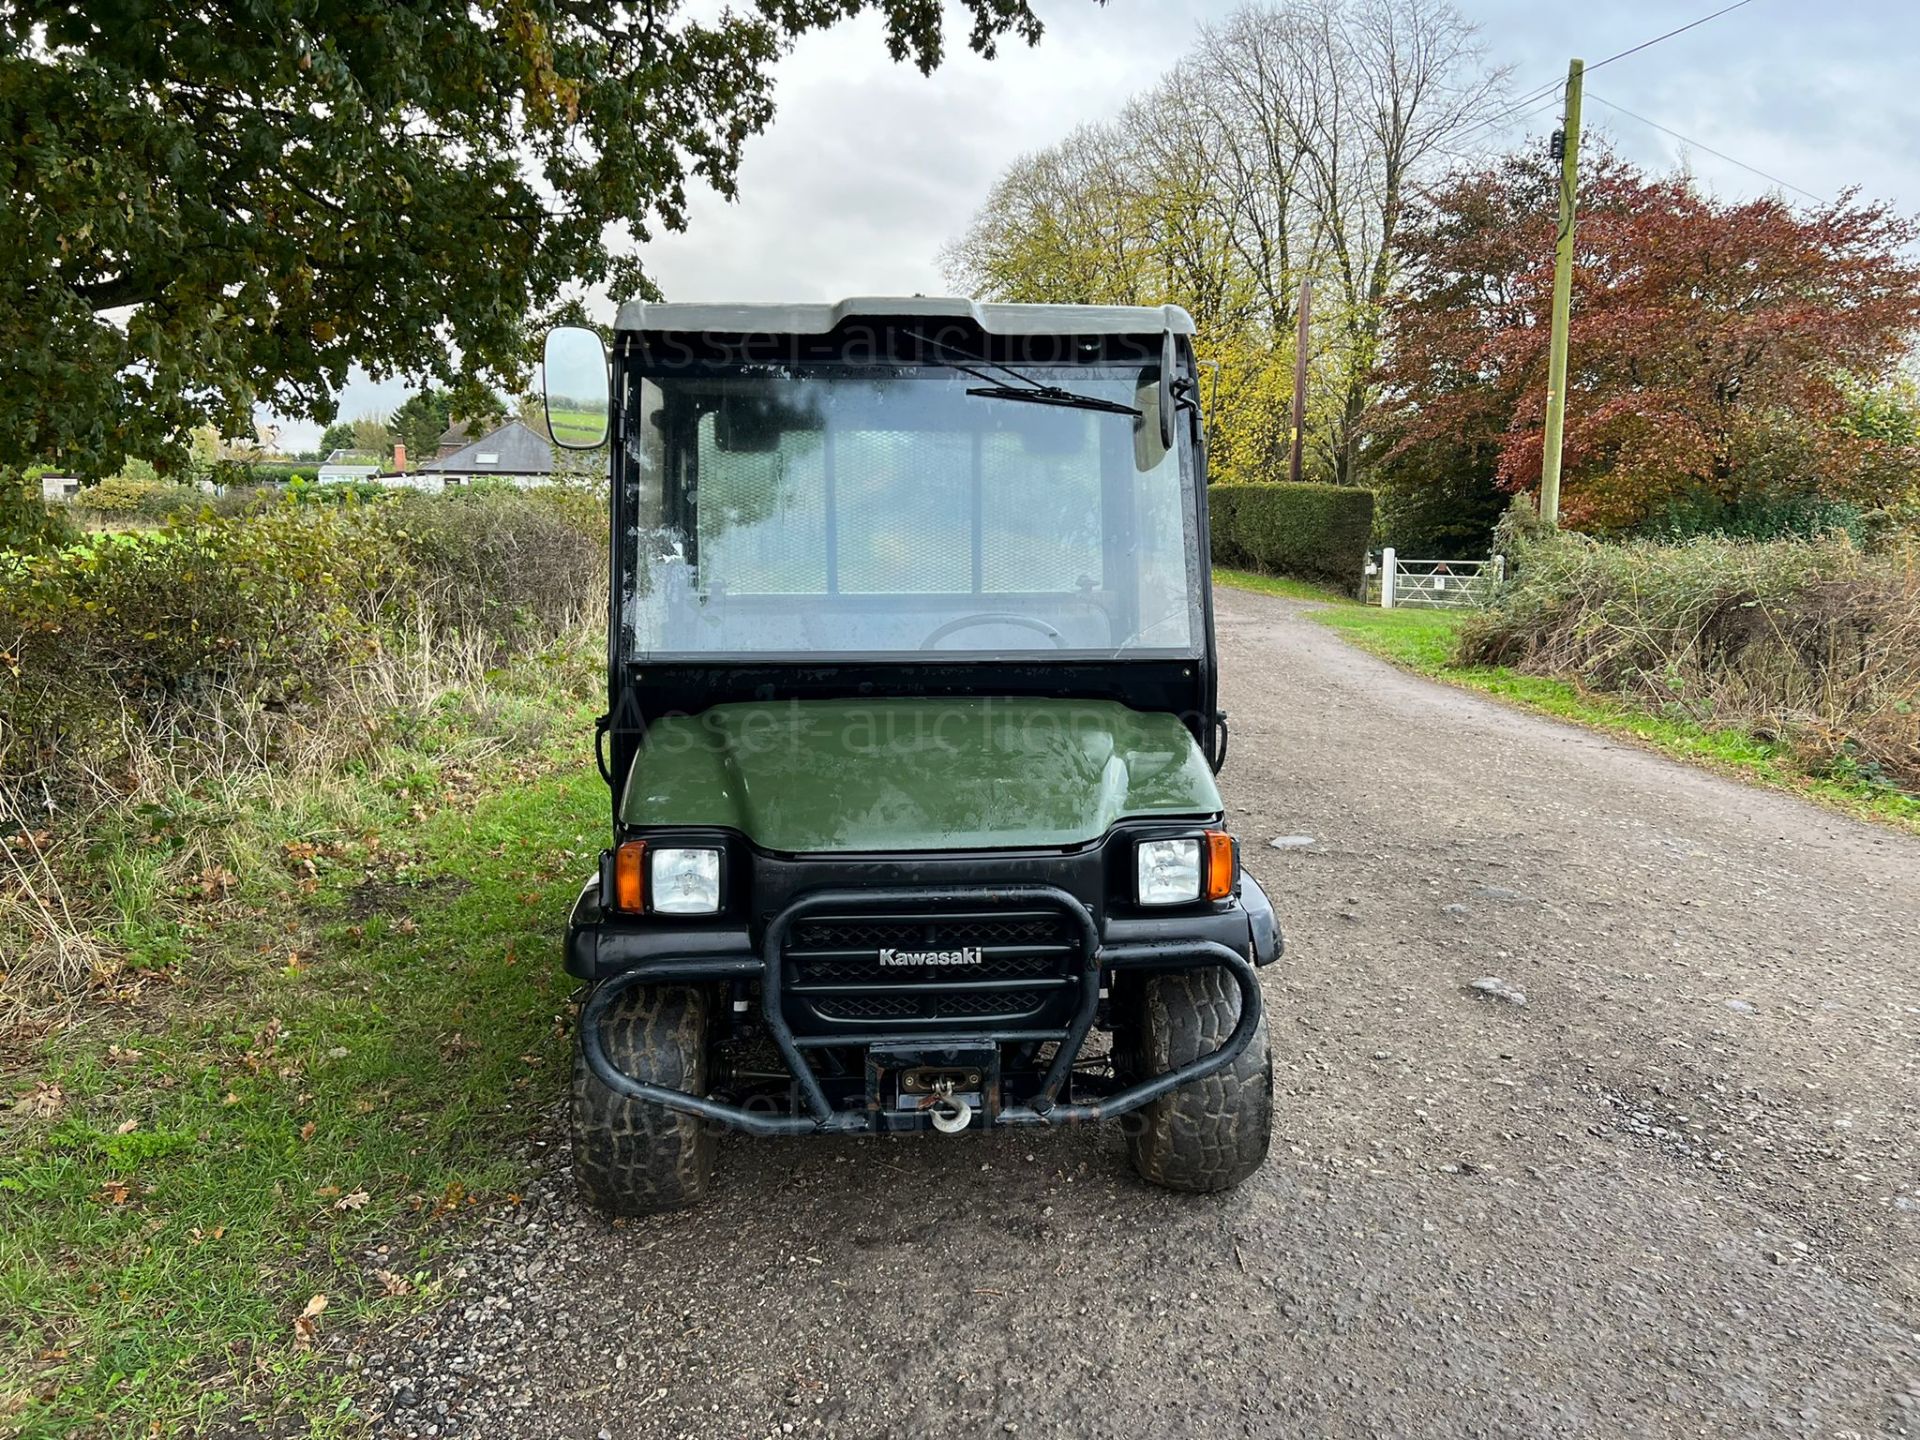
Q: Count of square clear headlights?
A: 2